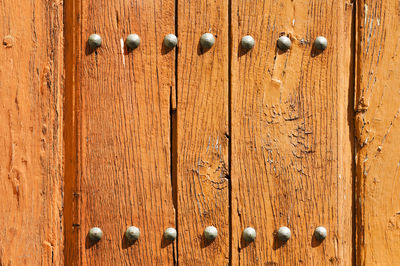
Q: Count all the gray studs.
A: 14